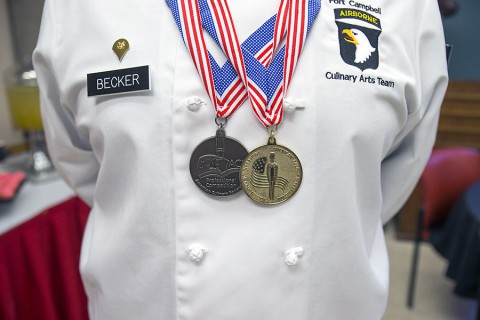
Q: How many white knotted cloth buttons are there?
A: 4